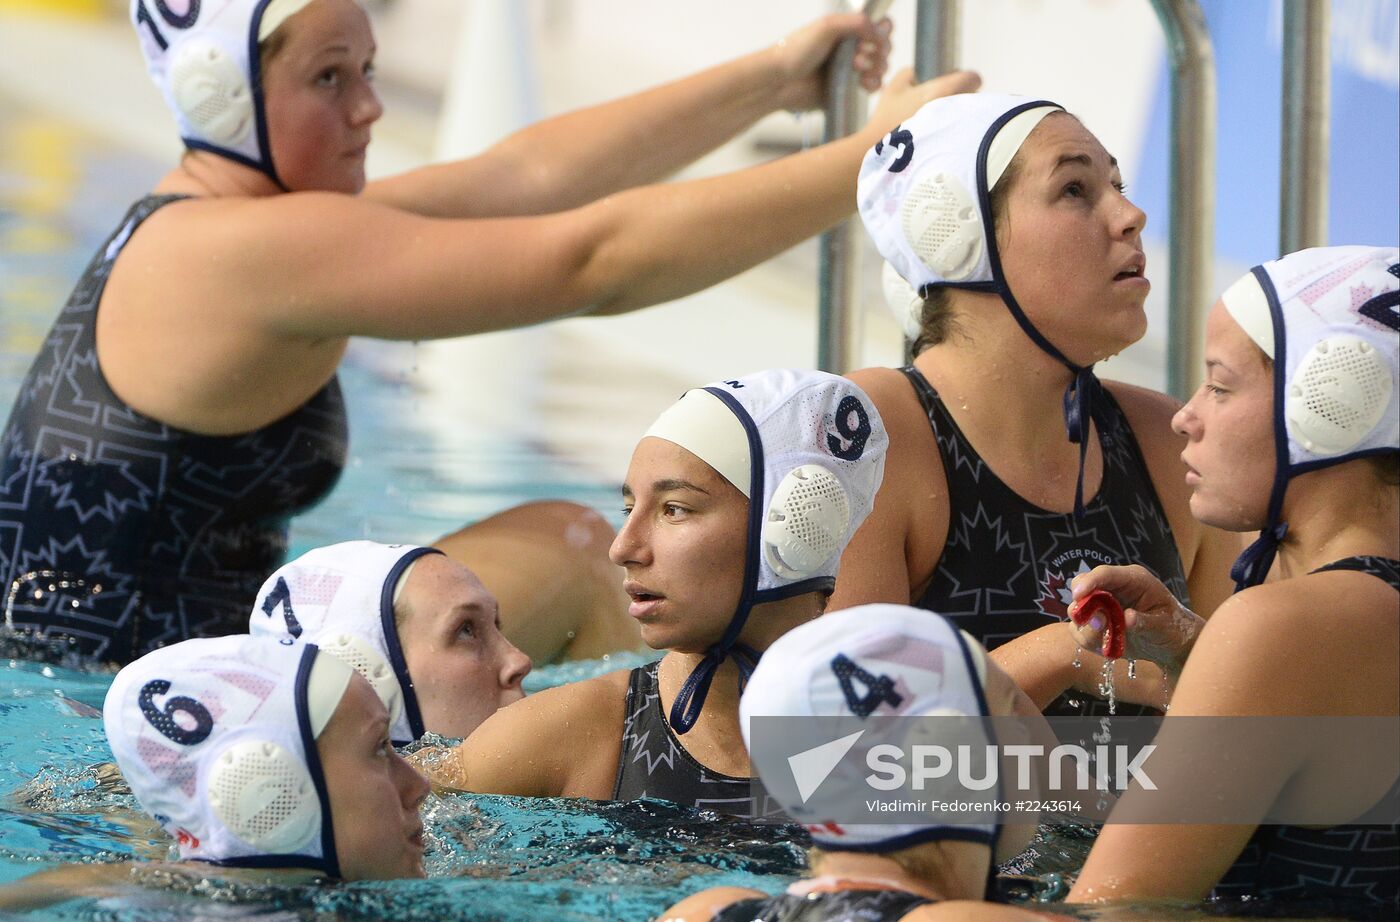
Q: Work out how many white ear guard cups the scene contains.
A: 8